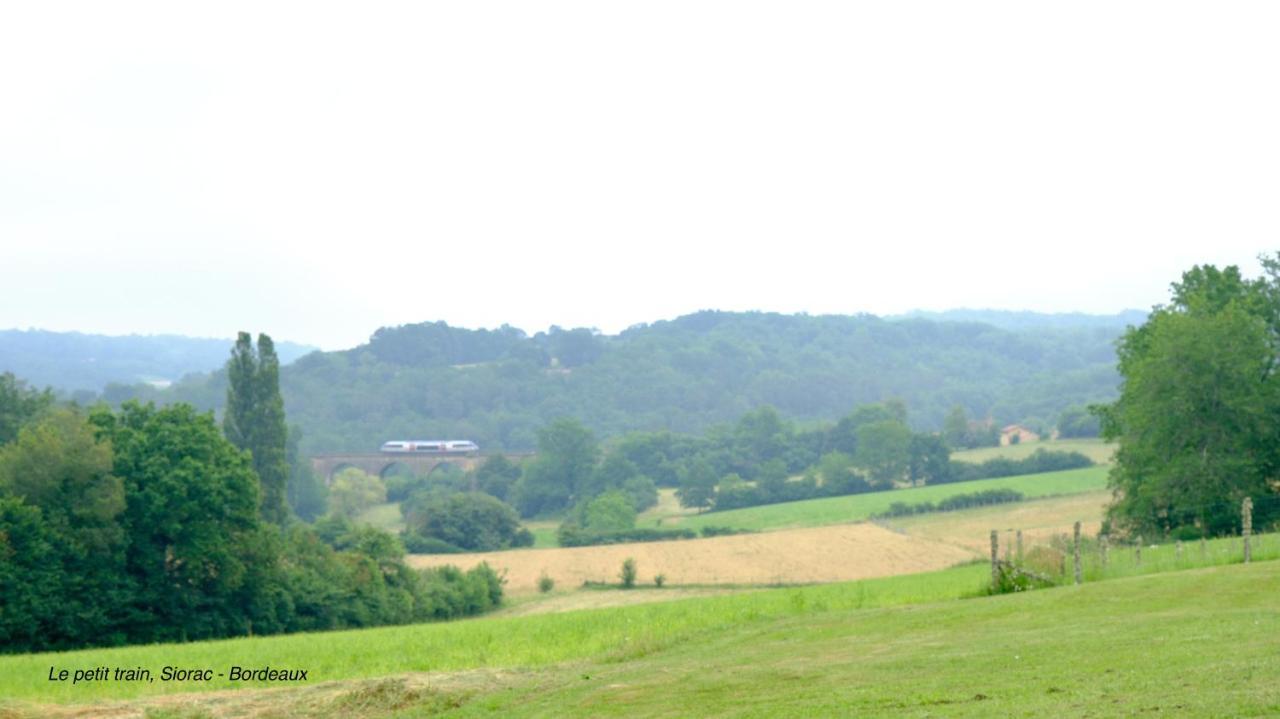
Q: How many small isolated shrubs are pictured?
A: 3